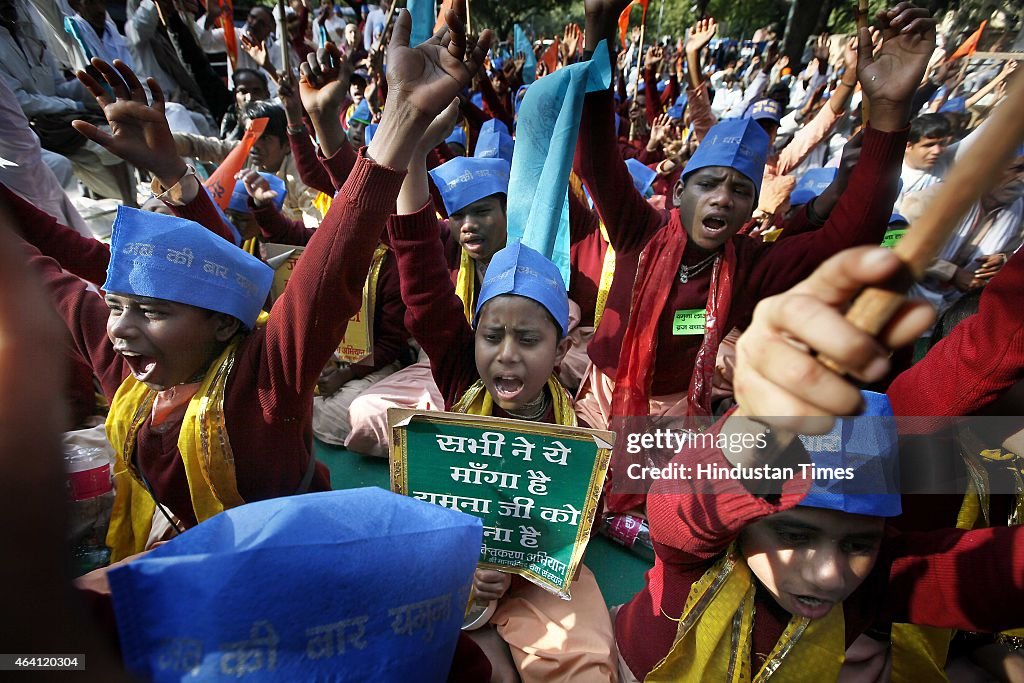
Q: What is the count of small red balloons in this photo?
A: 0